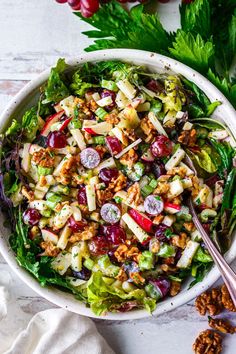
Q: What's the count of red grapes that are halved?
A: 3